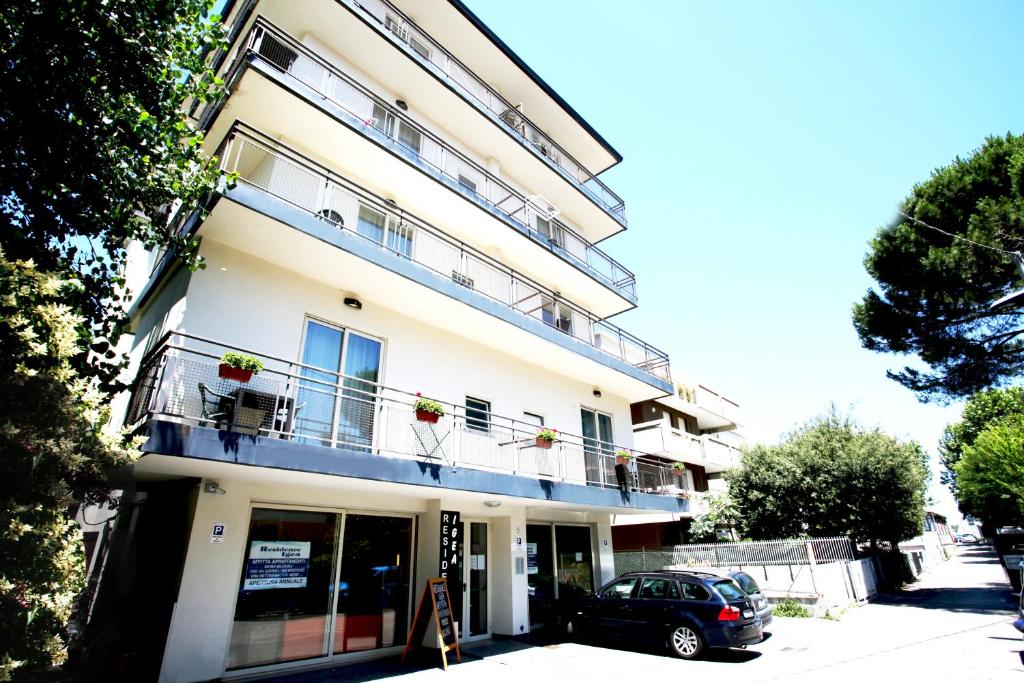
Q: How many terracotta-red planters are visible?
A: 5